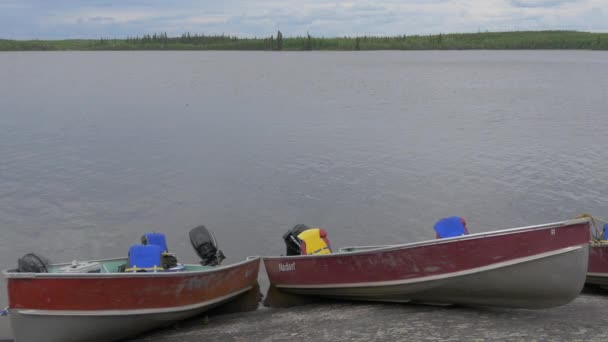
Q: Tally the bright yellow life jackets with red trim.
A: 1